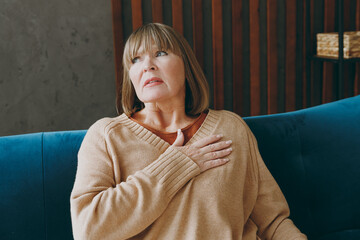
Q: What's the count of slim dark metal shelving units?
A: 1